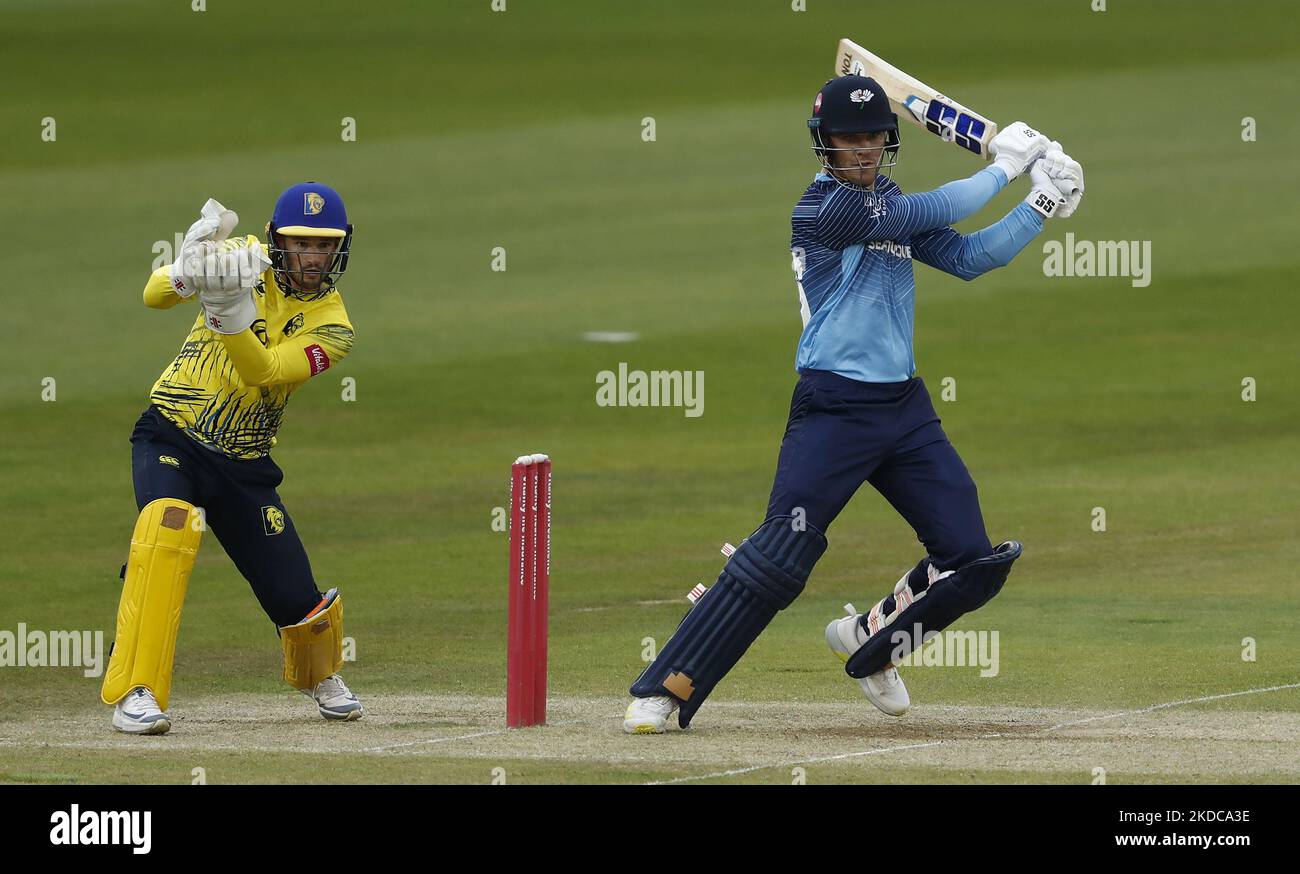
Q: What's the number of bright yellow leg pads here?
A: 2